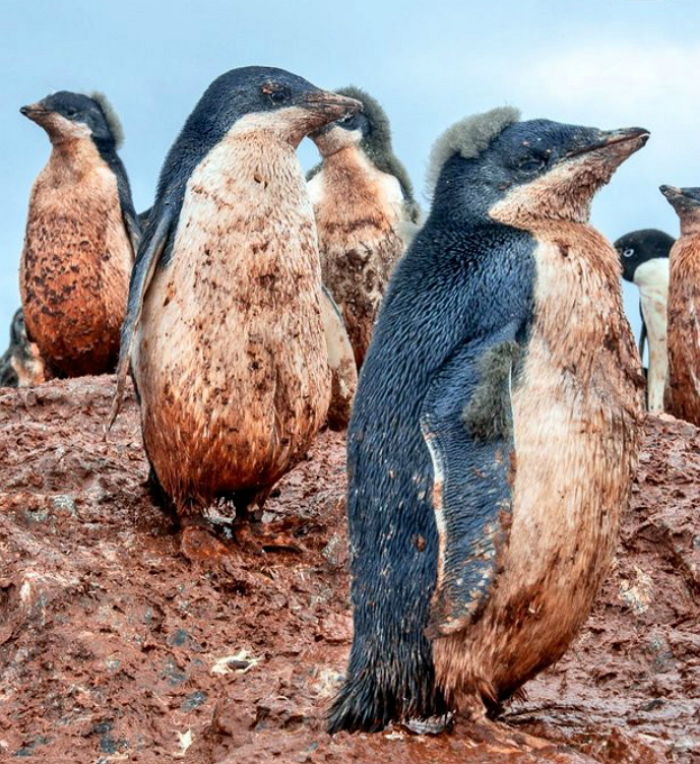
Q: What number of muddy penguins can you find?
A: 5